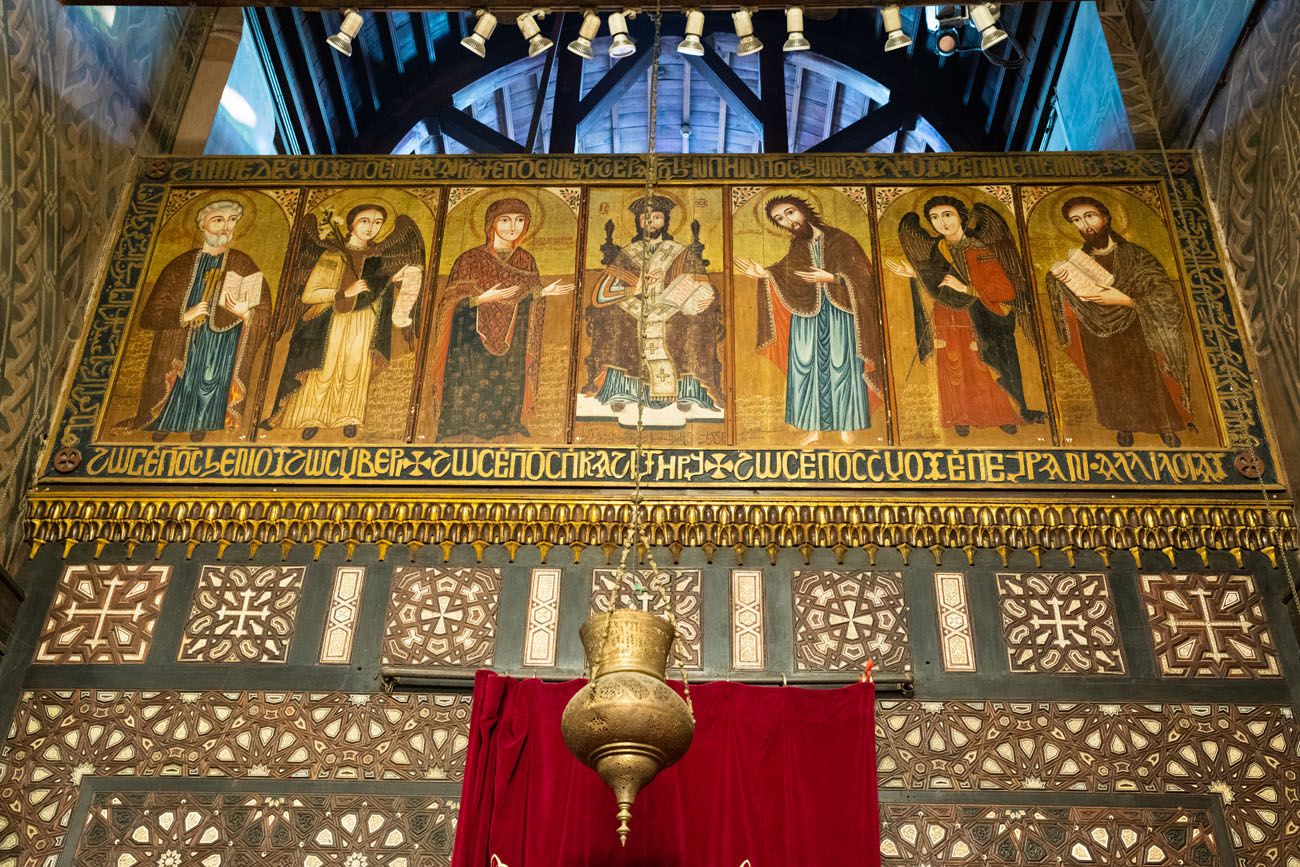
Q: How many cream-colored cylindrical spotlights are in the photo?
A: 10